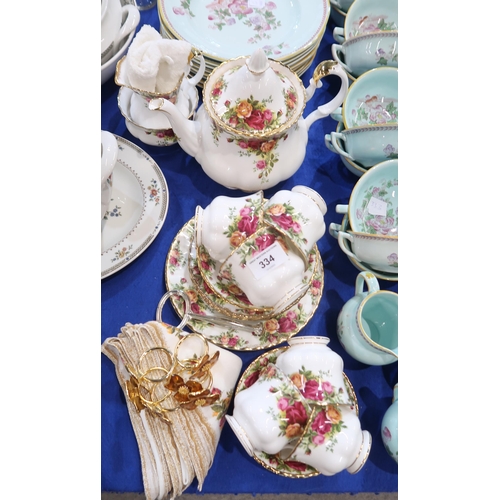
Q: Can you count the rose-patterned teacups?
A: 6